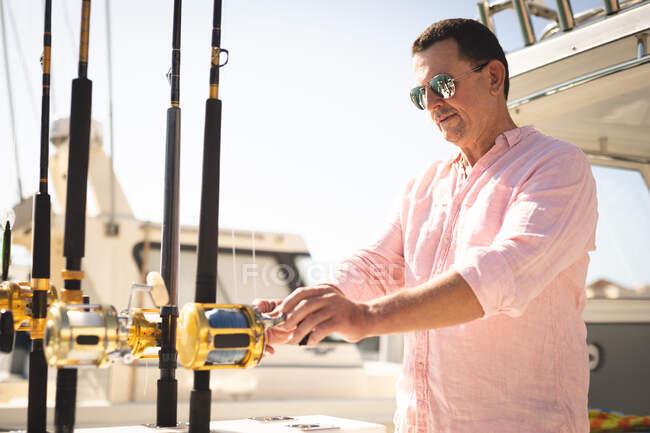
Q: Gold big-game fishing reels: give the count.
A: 4